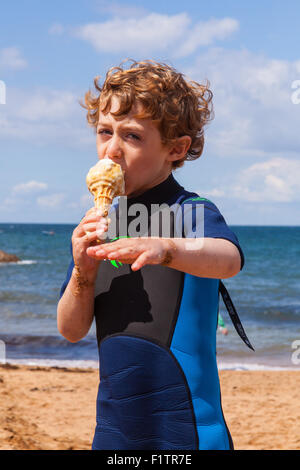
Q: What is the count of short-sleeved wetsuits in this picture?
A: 1